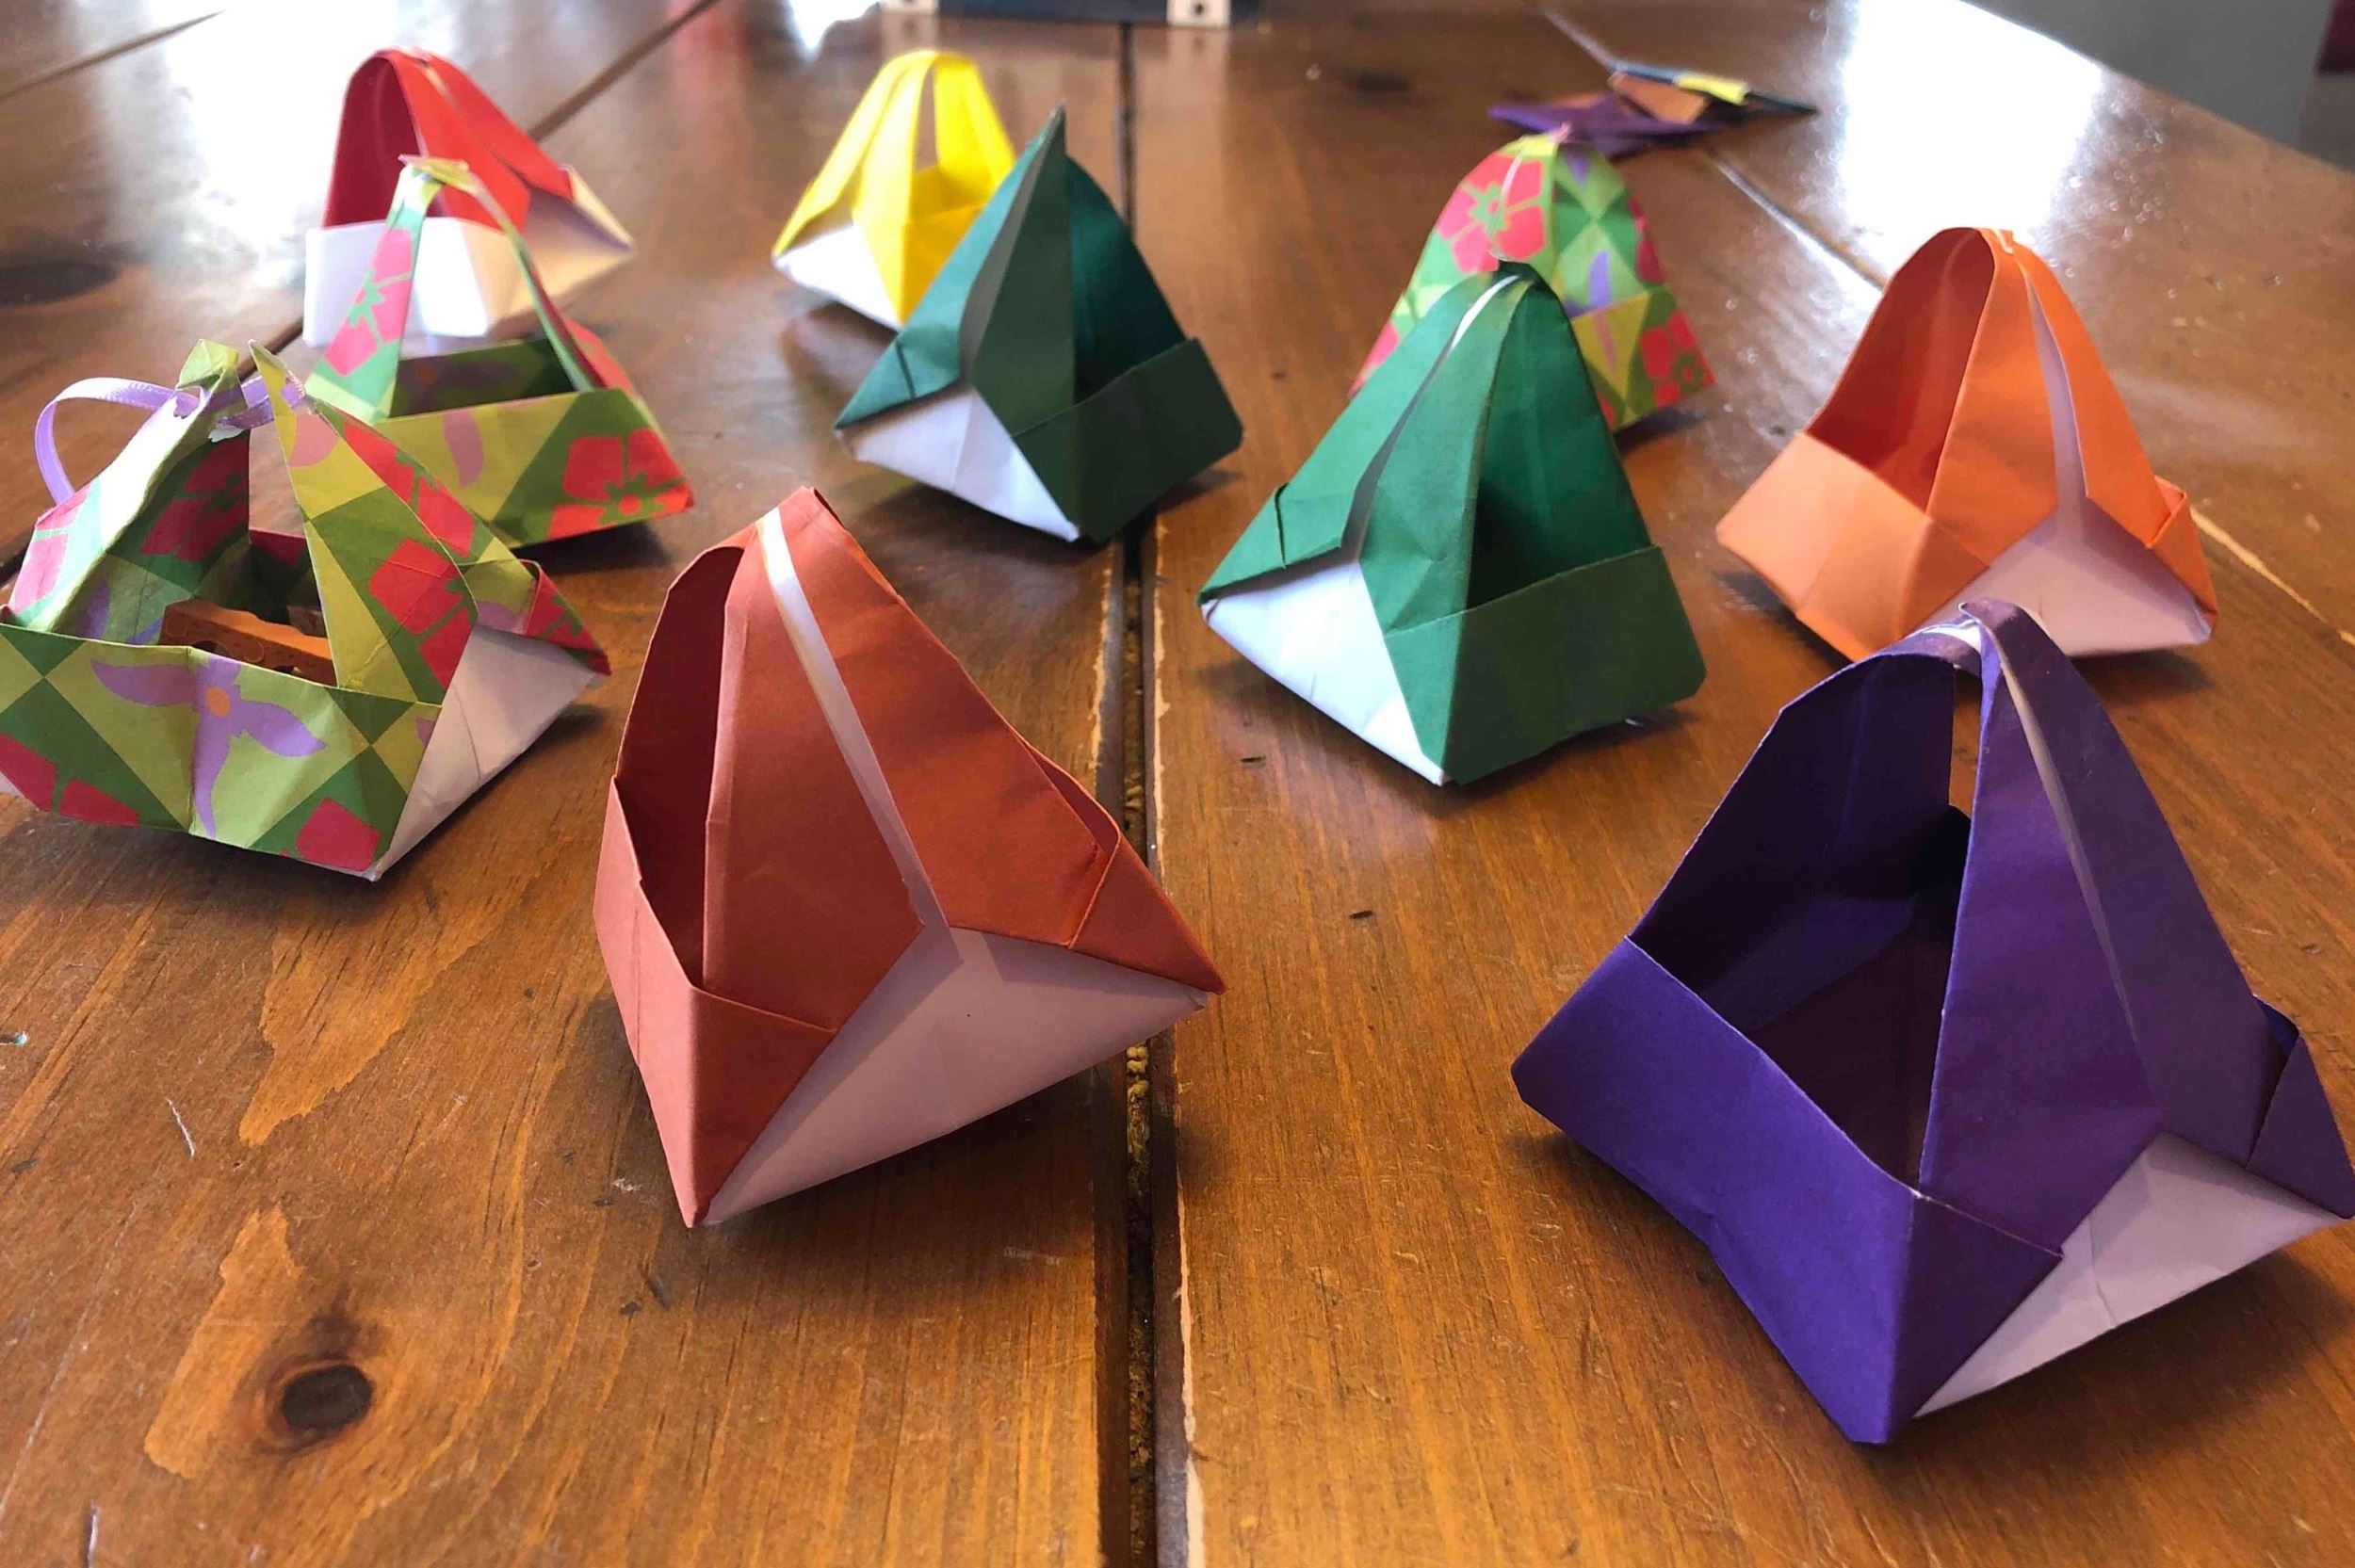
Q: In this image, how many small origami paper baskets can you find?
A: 10